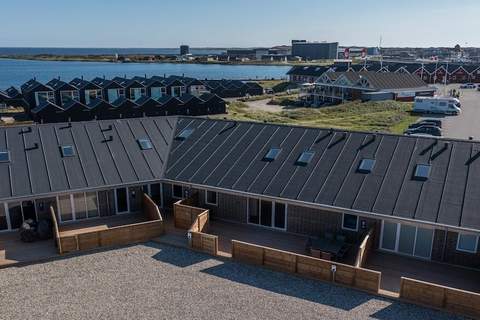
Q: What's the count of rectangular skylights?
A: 8